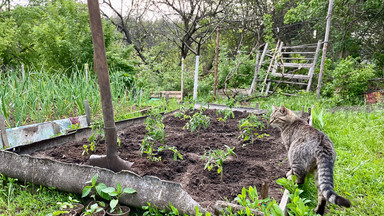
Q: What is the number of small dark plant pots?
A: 5